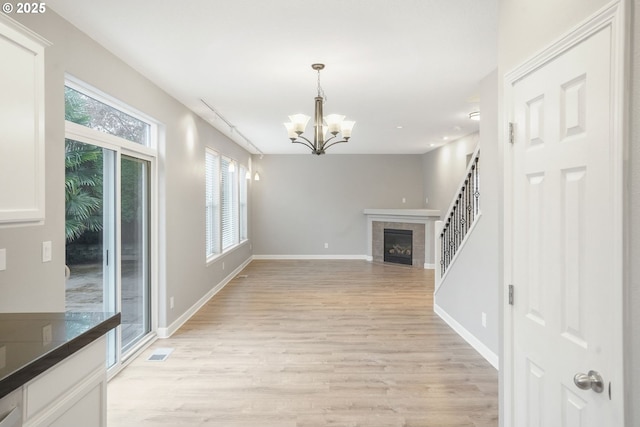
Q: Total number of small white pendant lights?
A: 3